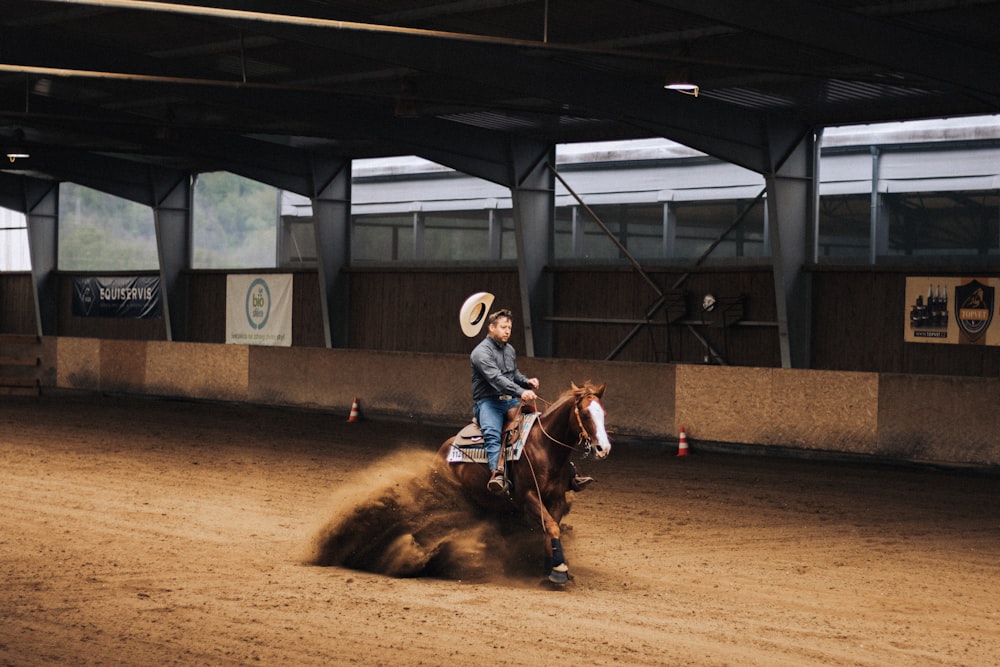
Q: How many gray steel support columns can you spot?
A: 5